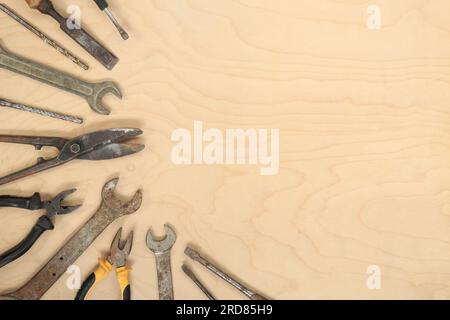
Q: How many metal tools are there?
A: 12